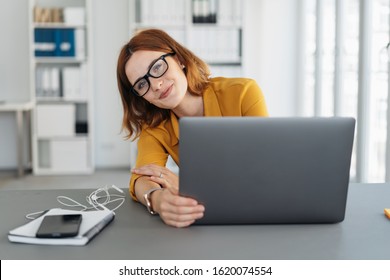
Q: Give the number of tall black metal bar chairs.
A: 0